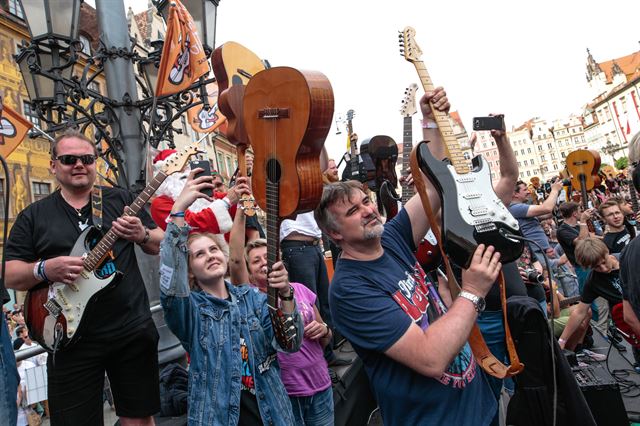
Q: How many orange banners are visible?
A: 3